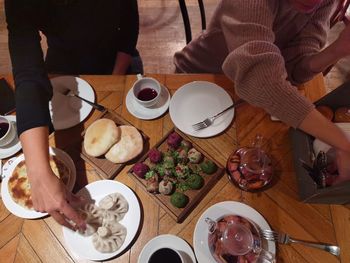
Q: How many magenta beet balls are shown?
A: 3